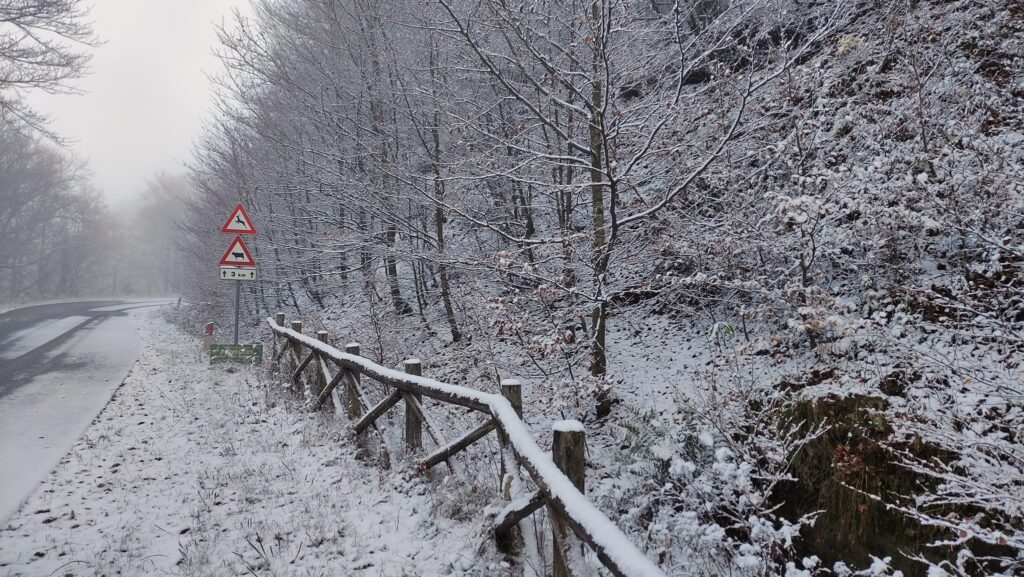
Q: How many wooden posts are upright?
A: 7